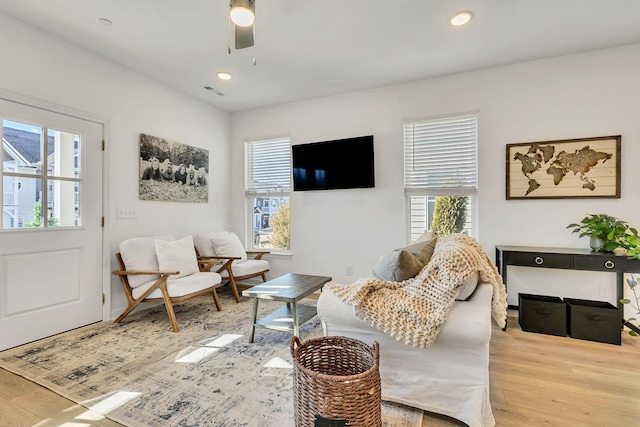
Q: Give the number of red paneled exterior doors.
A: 0